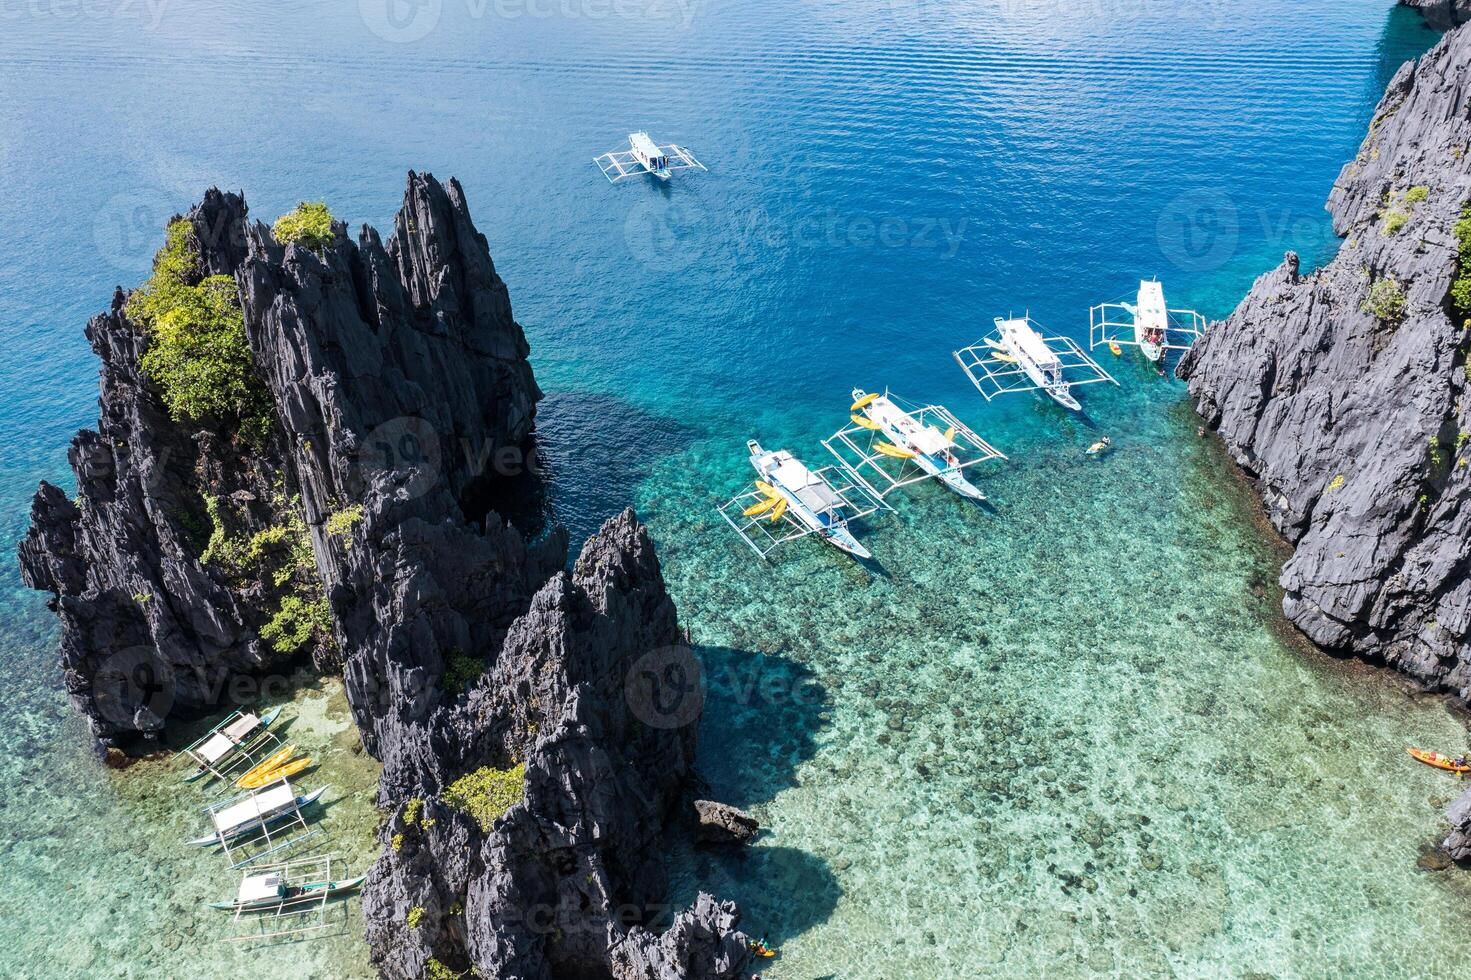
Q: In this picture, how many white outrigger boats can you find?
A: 8